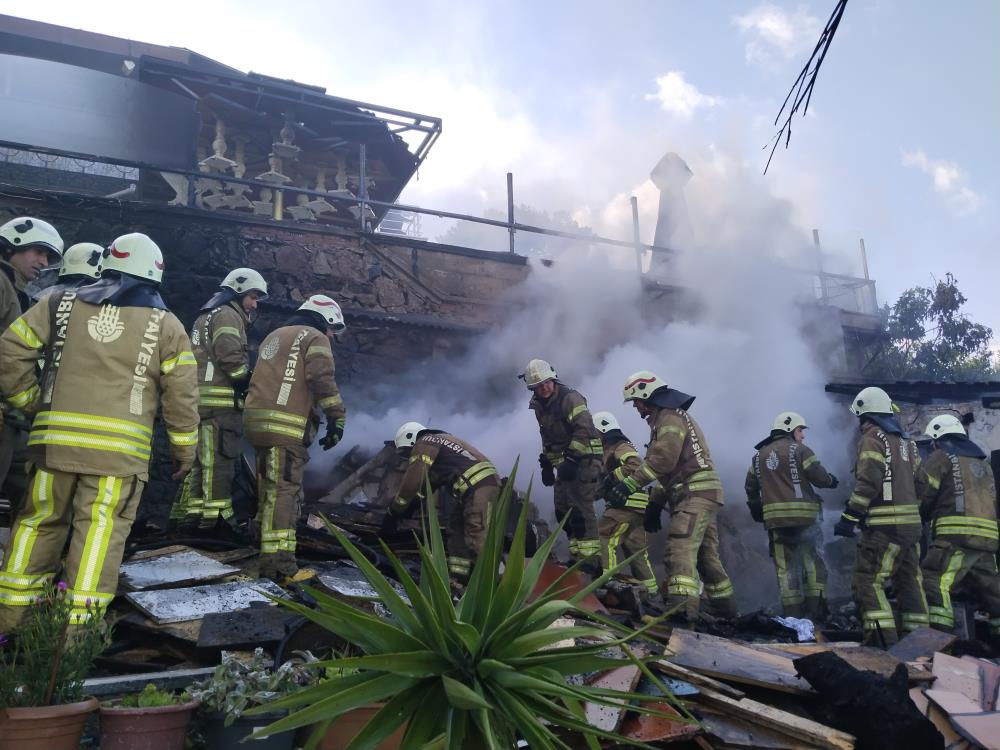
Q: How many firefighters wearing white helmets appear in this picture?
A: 12